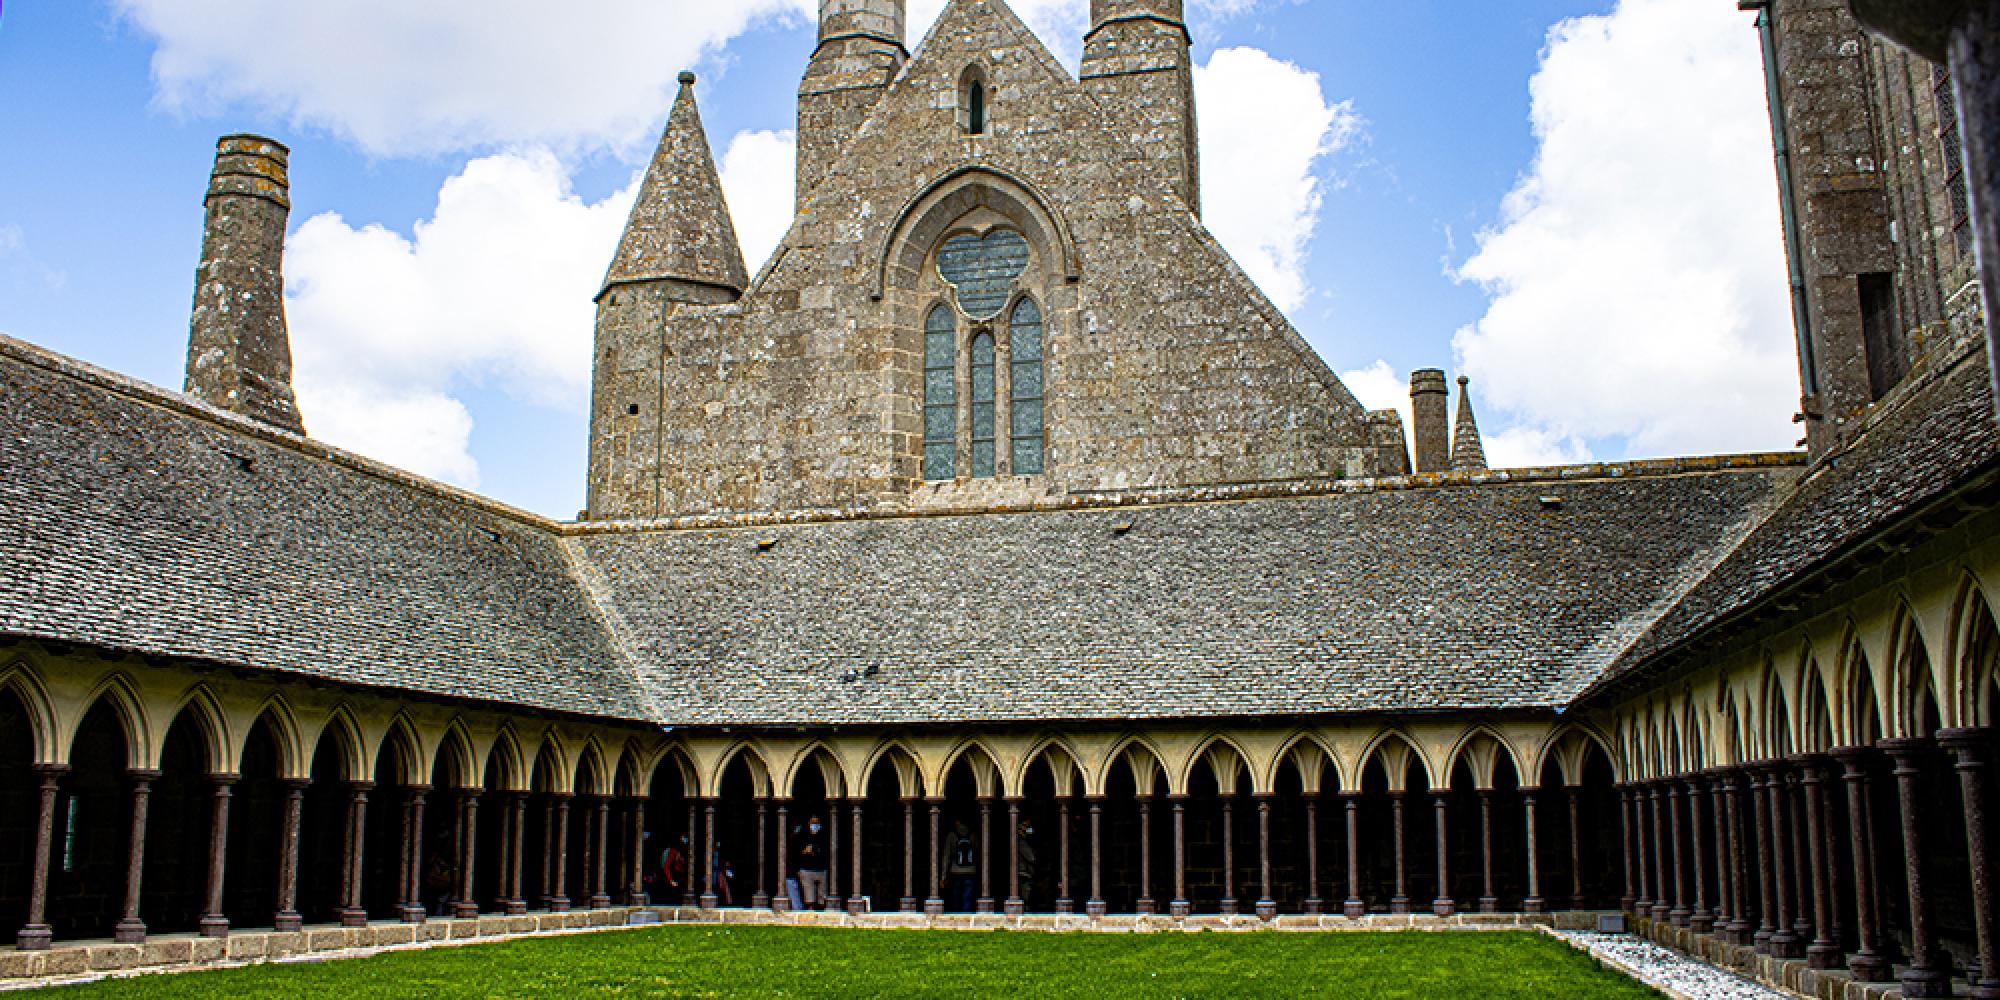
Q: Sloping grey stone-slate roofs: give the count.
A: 3